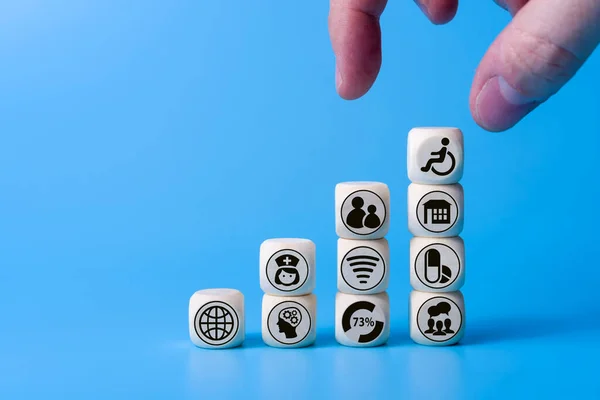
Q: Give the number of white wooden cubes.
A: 10